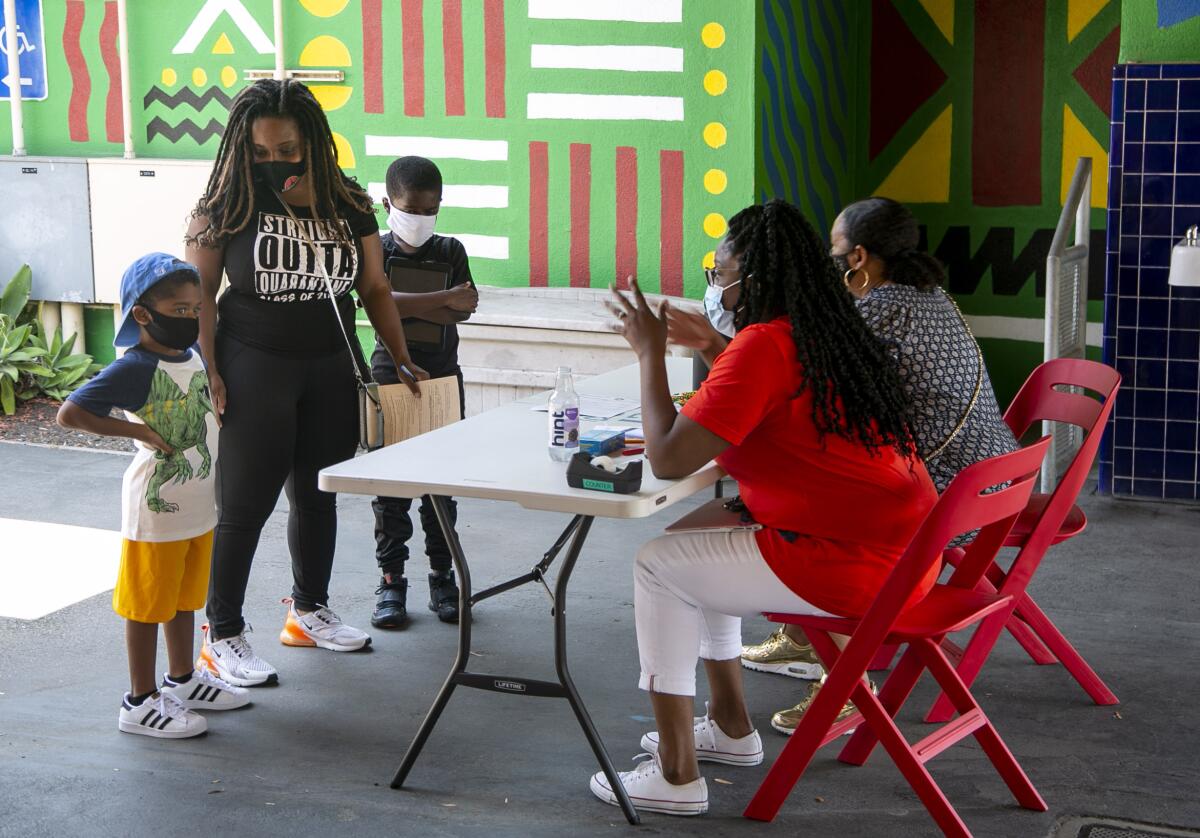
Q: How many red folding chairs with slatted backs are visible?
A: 2